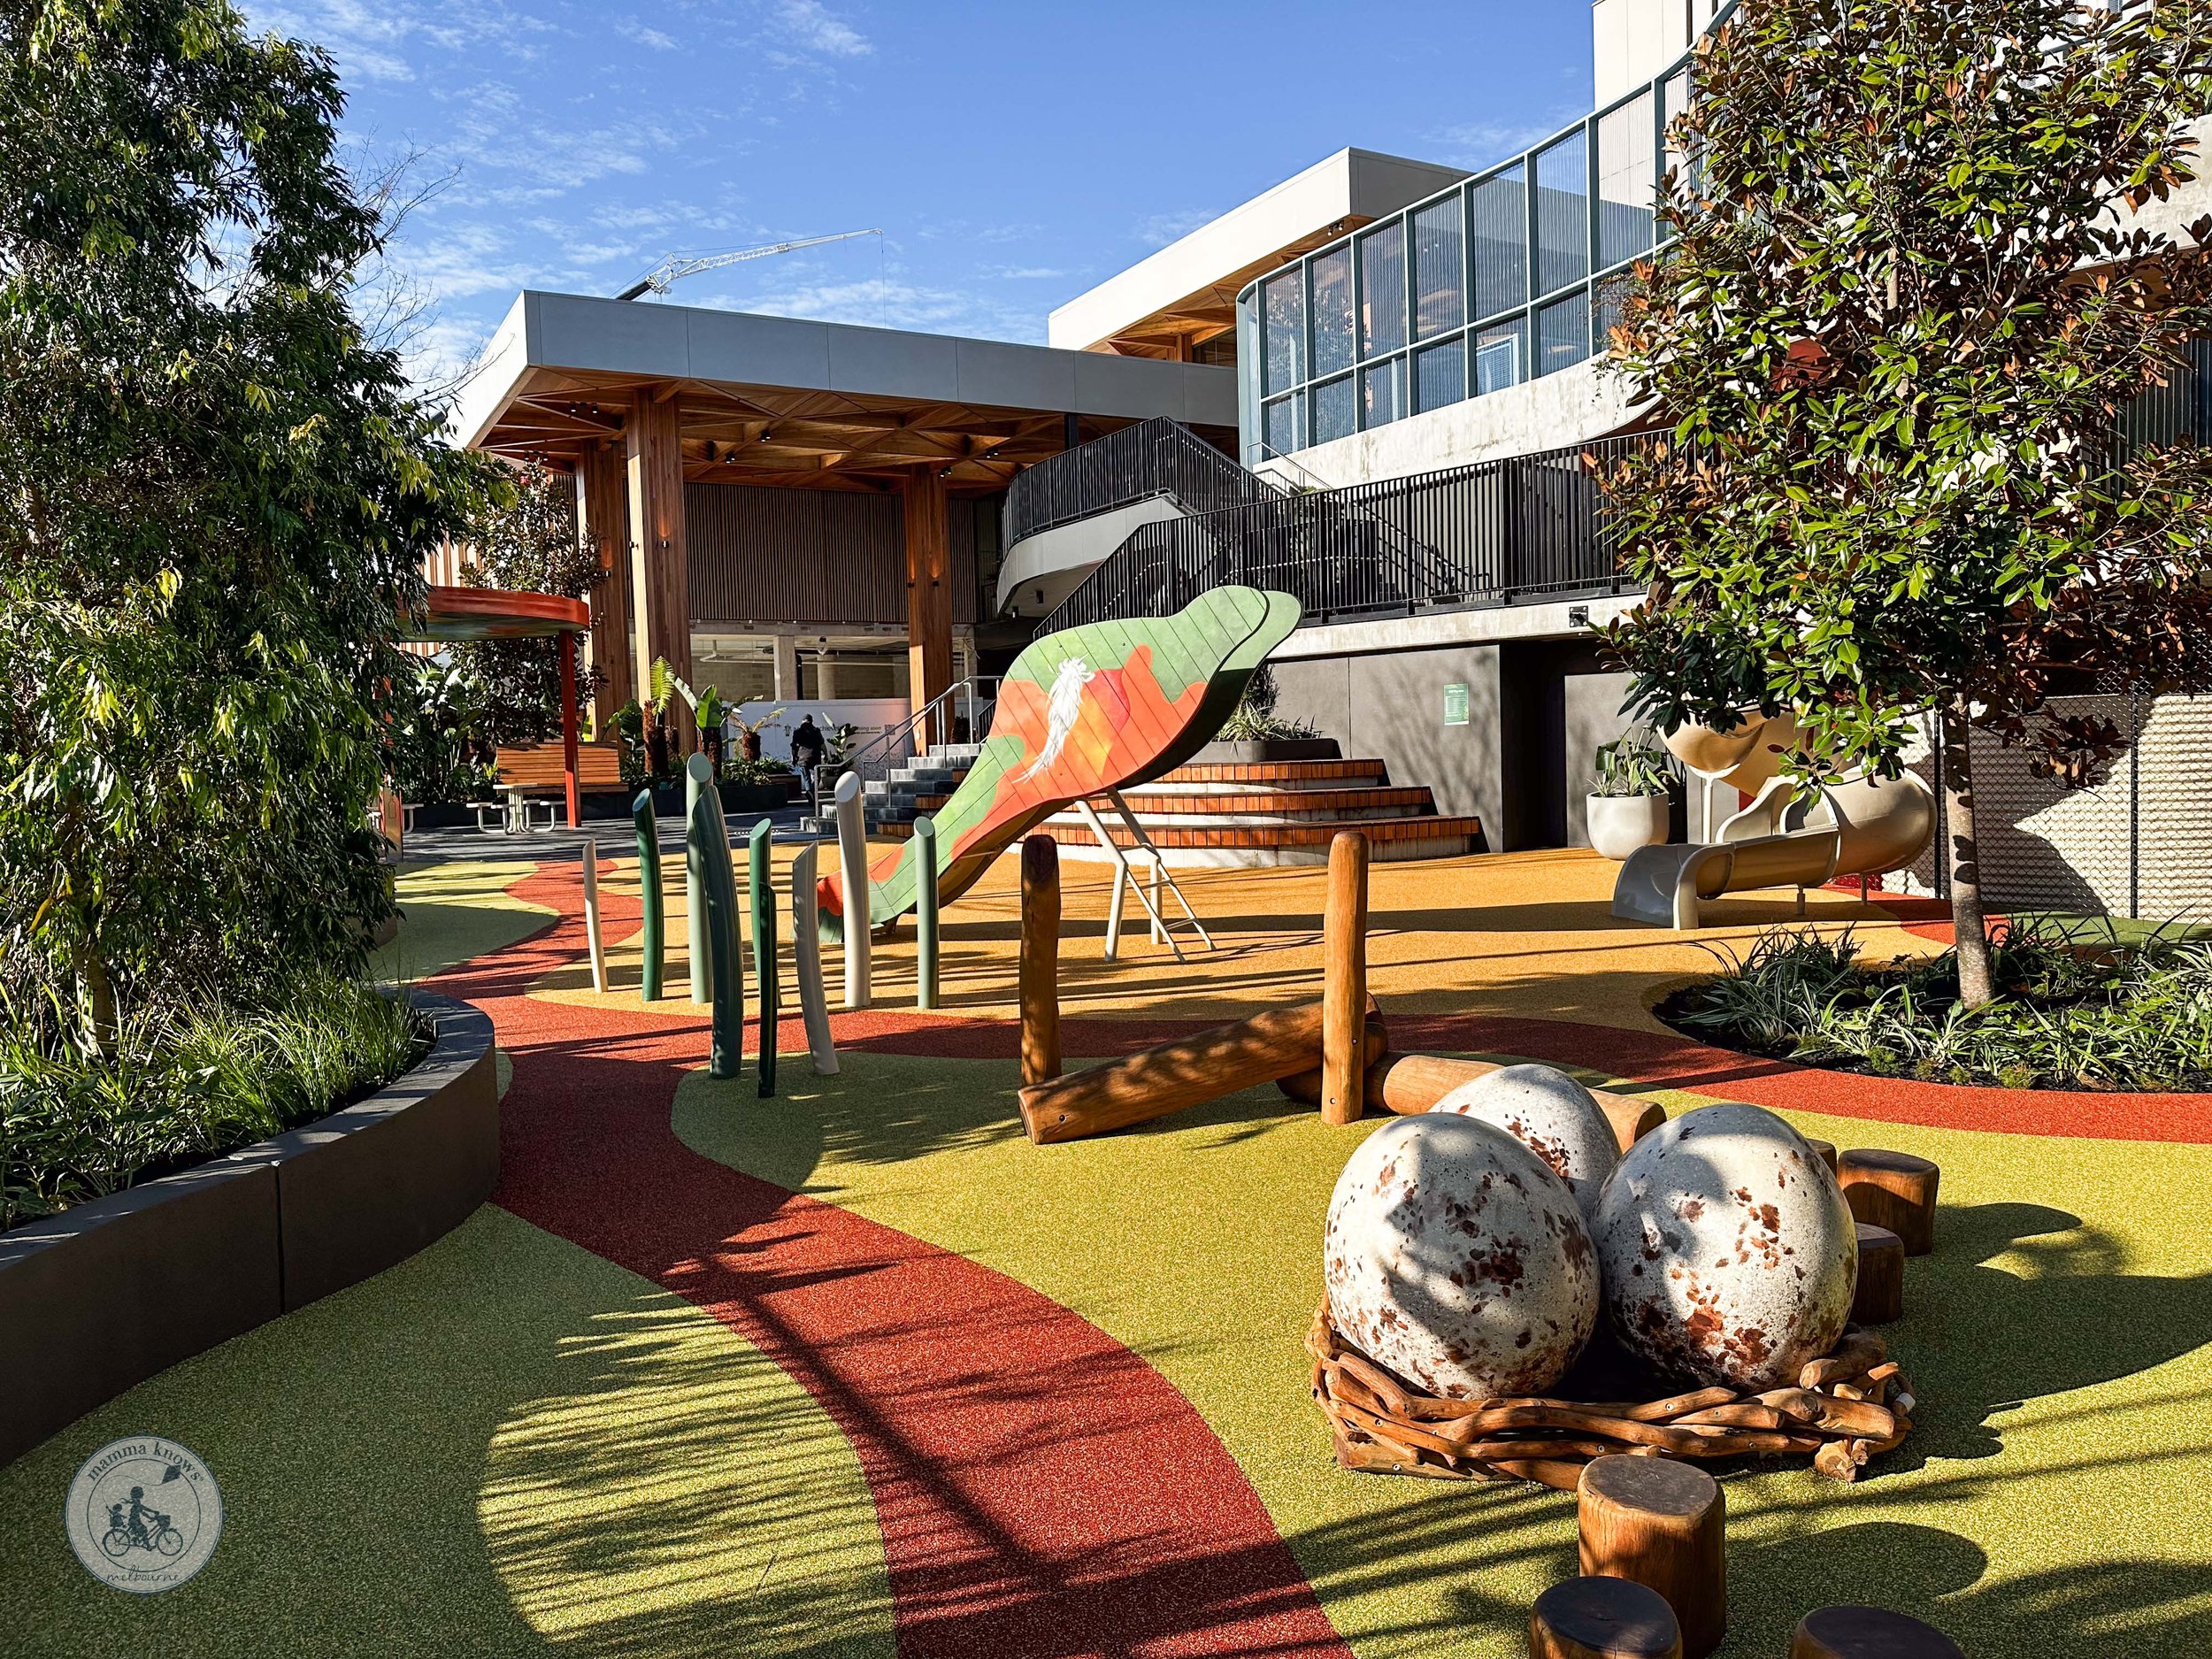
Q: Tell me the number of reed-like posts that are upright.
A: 9